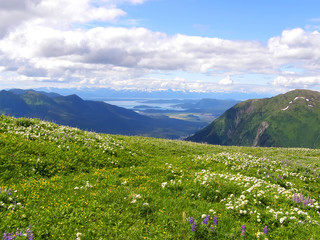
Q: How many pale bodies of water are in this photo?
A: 1